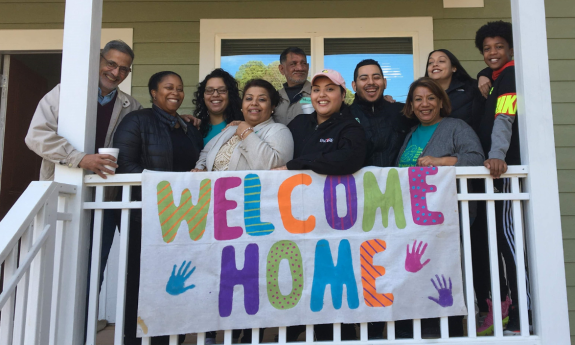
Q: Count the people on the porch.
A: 10